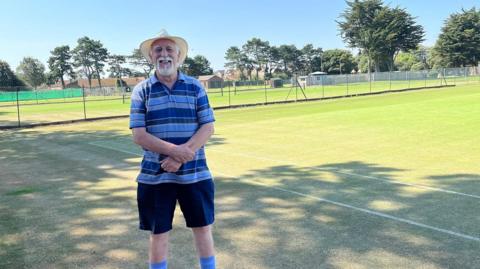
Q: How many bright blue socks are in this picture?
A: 2